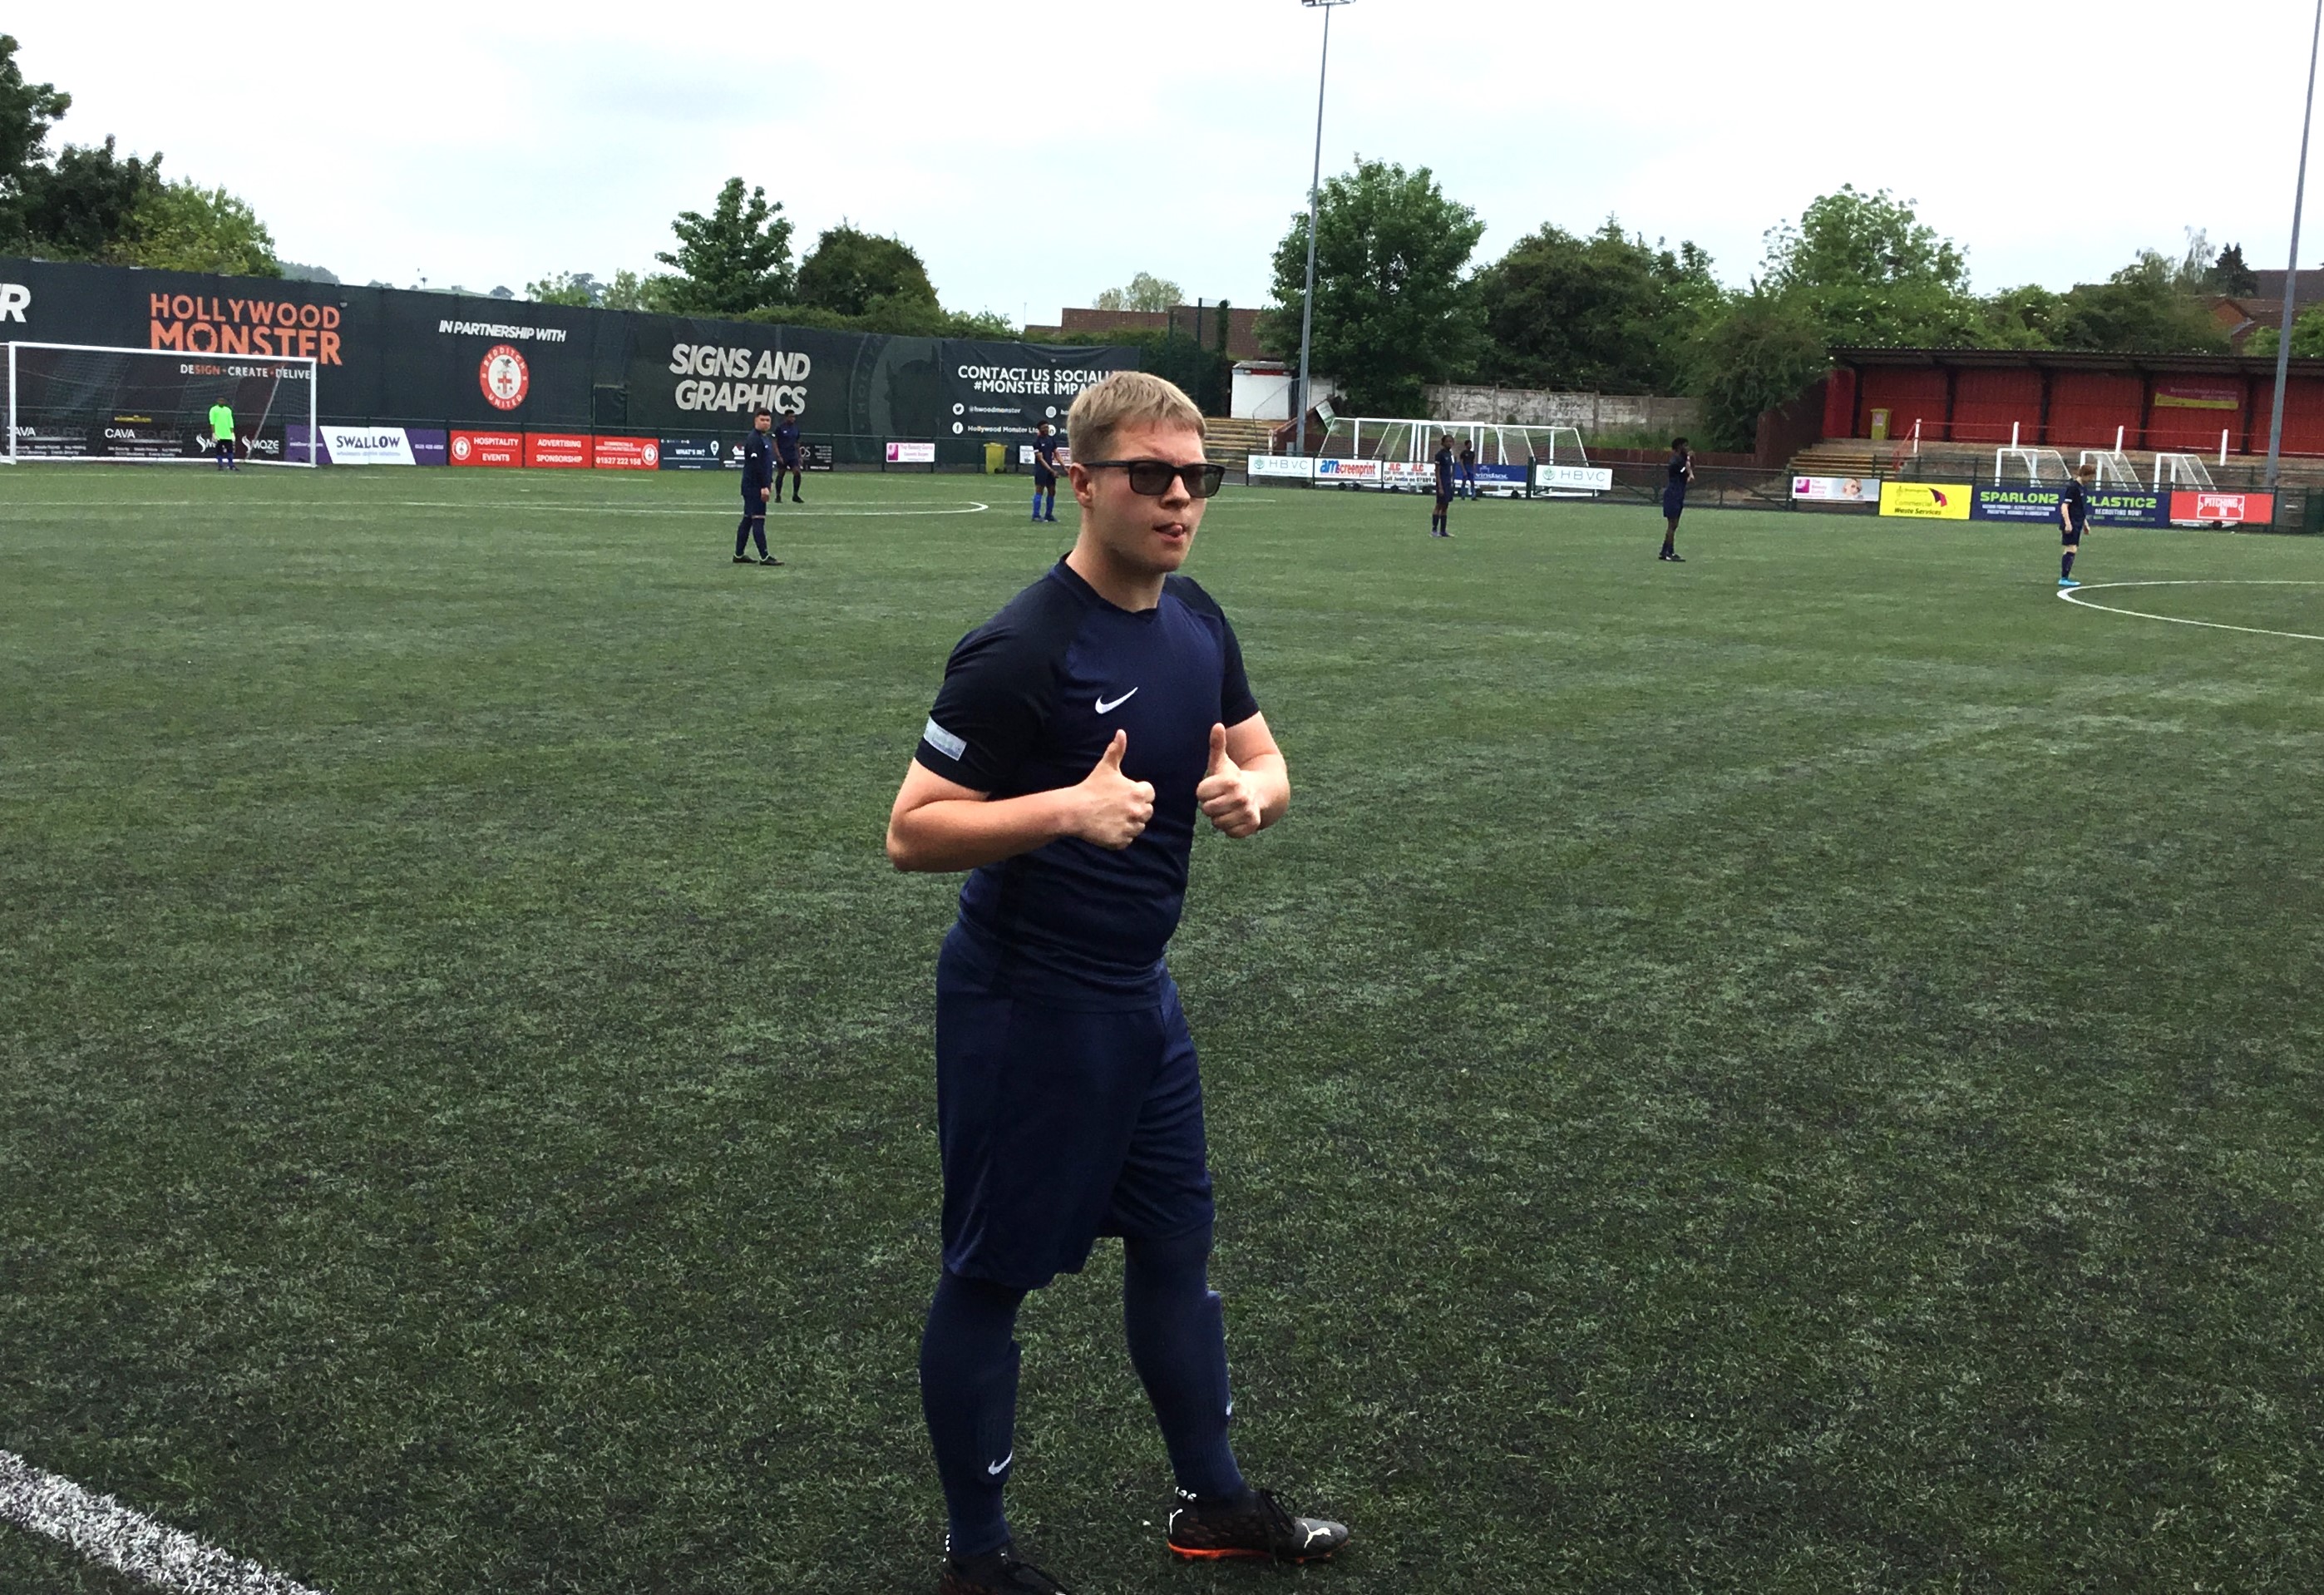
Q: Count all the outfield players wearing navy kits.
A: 8